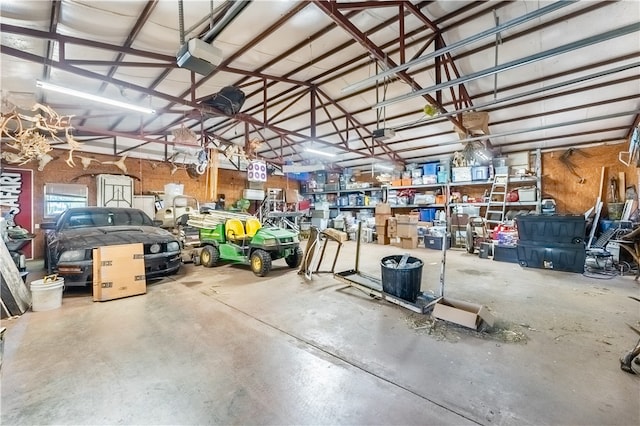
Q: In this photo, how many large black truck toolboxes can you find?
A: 2